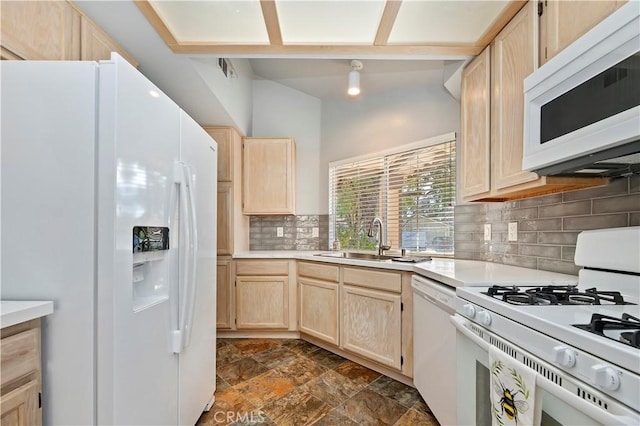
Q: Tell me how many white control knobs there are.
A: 4